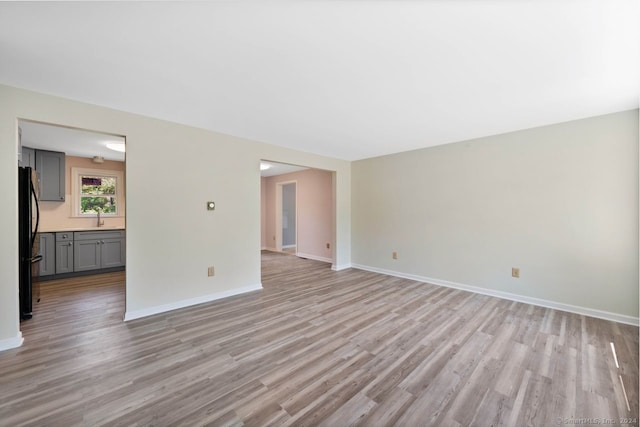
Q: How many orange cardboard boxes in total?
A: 0